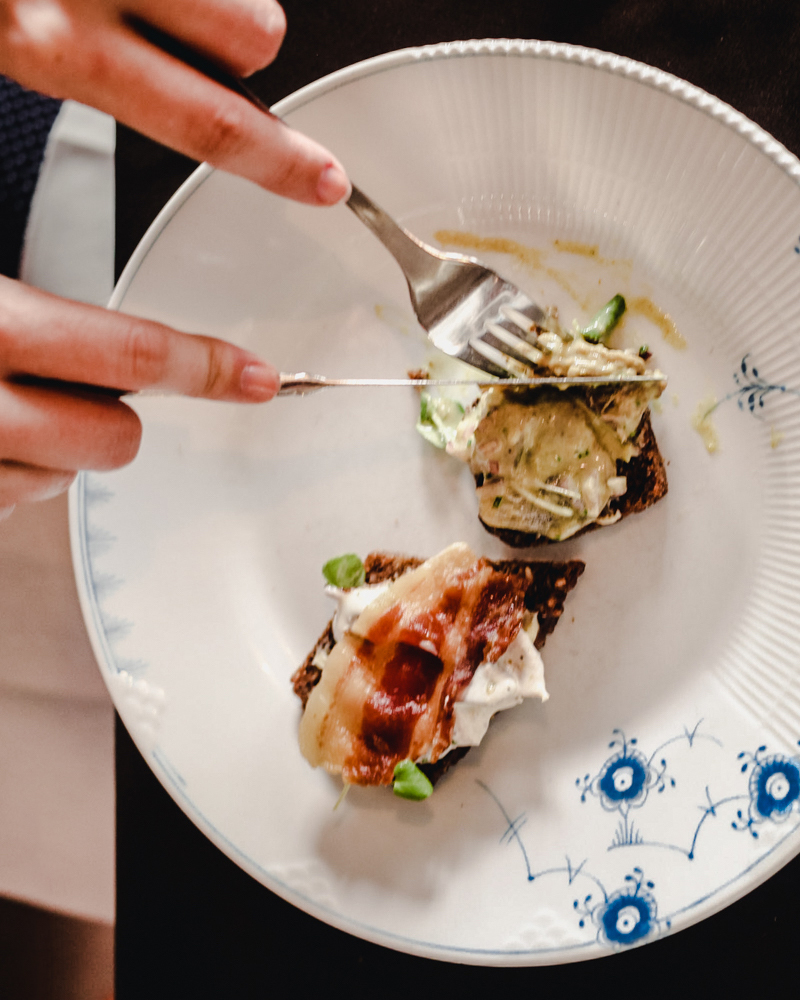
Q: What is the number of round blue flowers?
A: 3